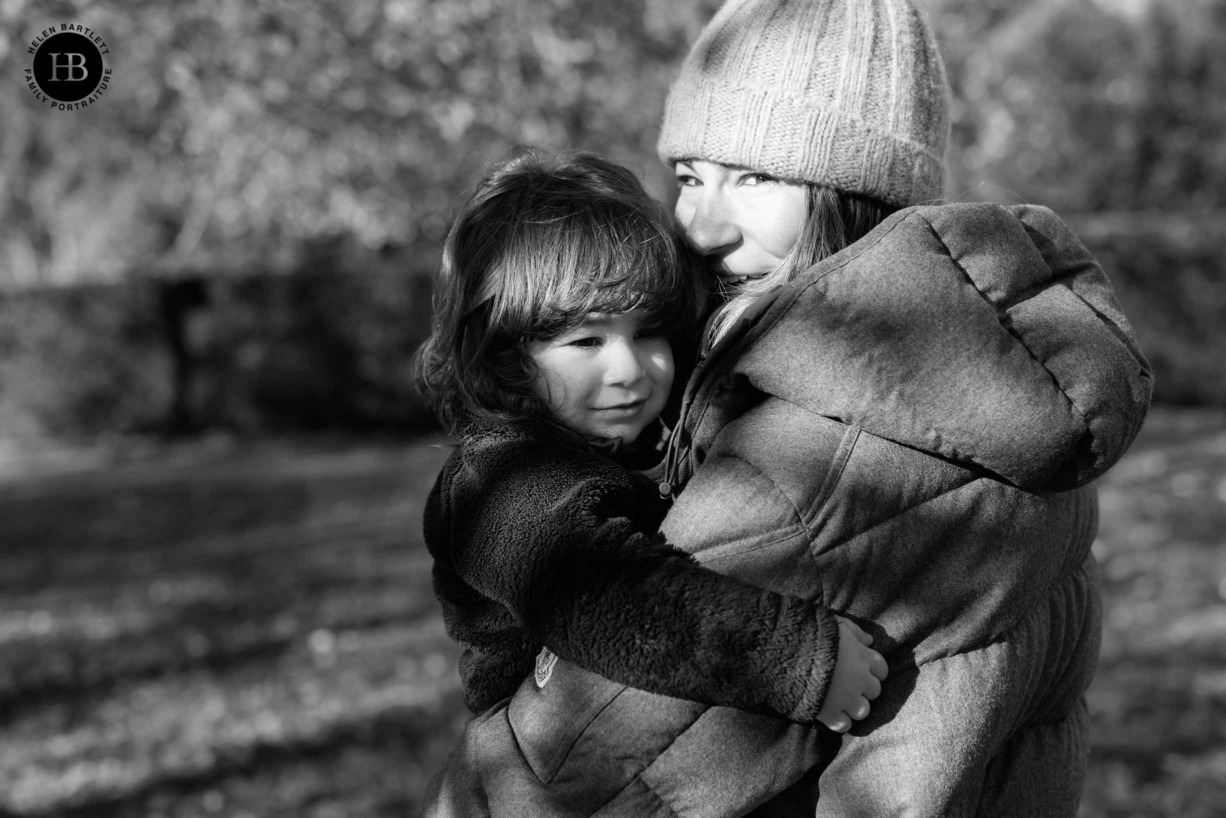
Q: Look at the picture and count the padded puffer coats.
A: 1